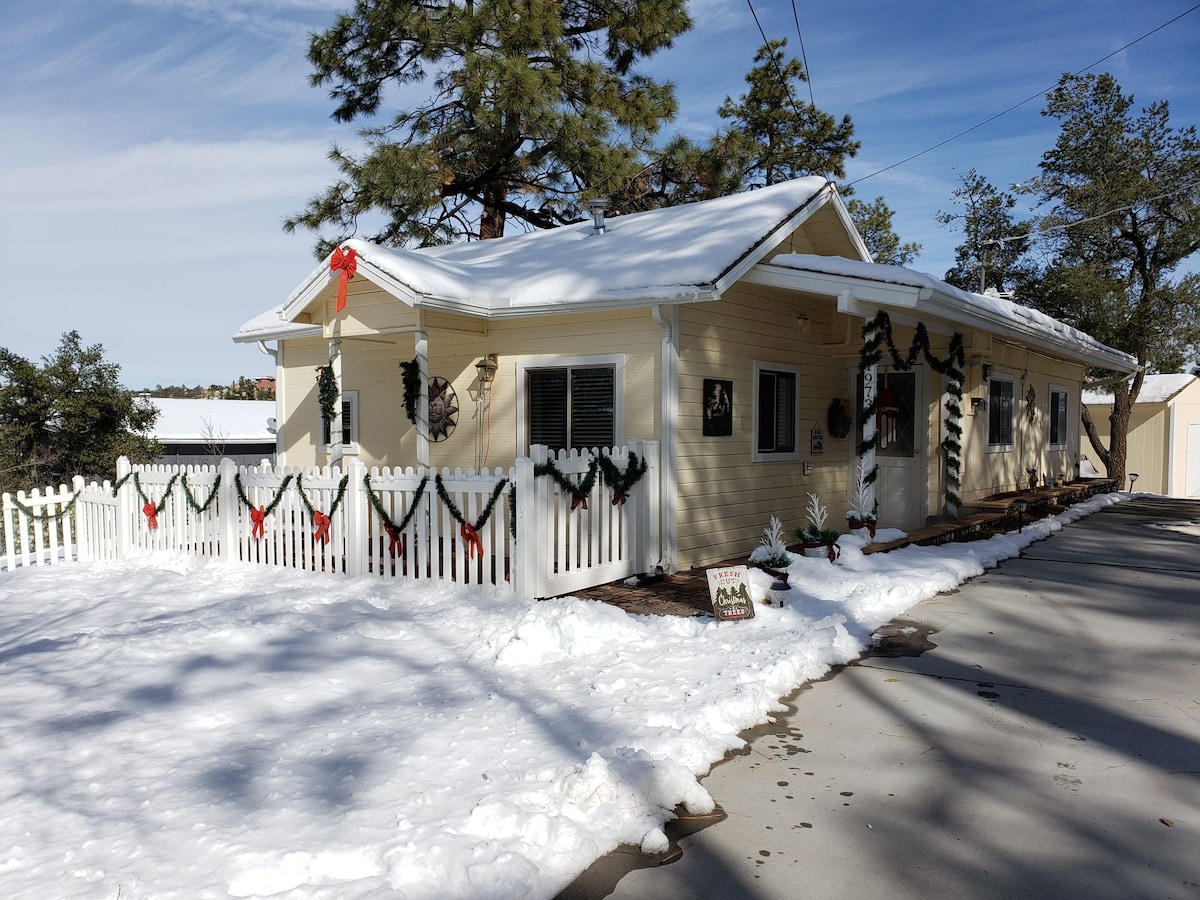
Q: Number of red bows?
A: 8